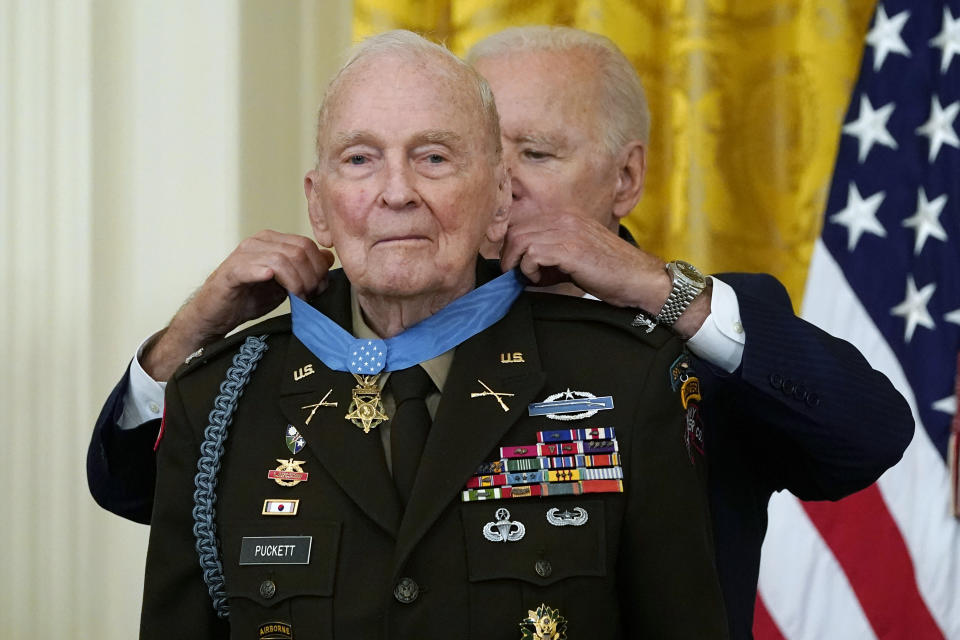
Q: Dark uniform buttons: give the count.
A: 3